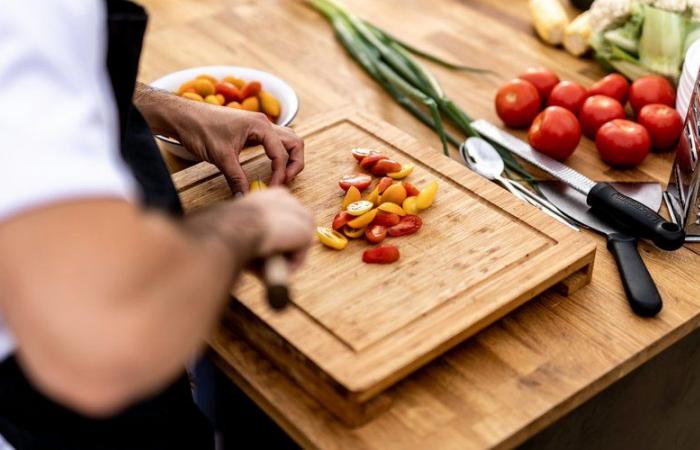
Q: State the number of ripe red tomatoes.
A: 9